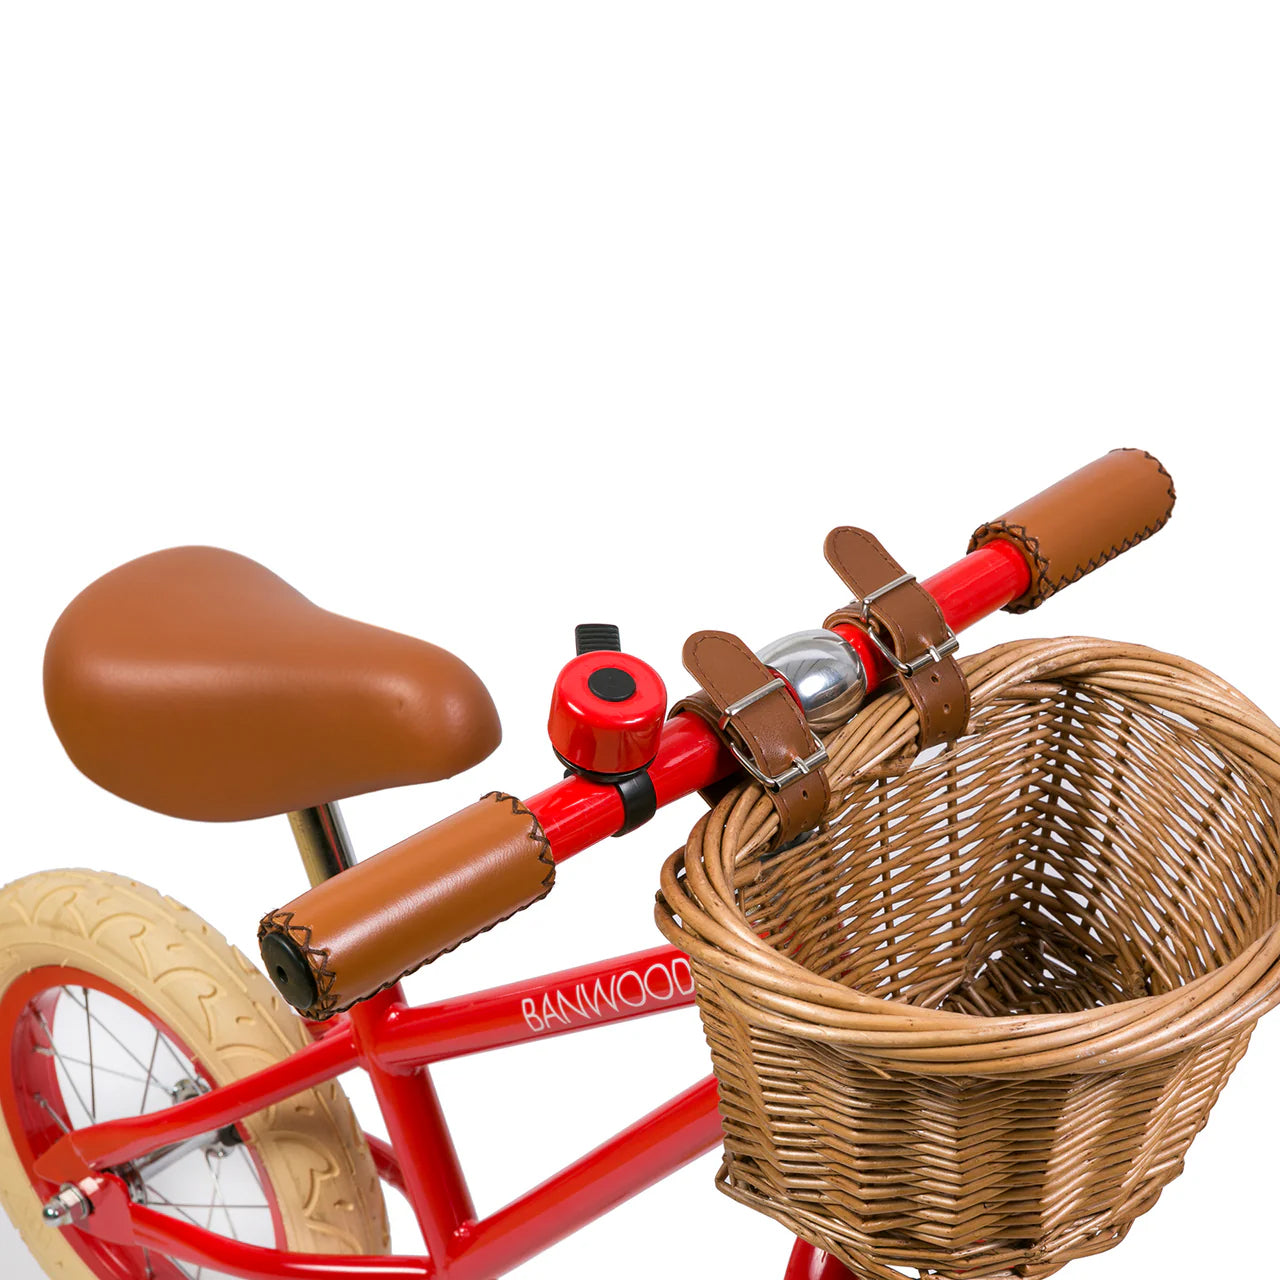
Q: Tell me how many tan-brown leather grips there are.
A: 2